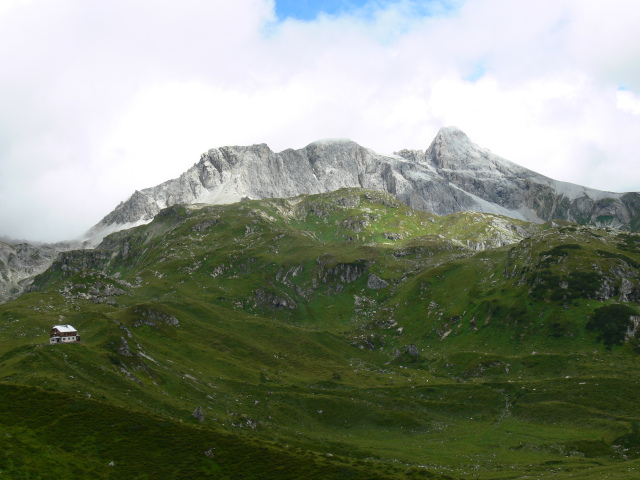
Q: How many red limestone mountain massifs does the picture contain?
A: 0